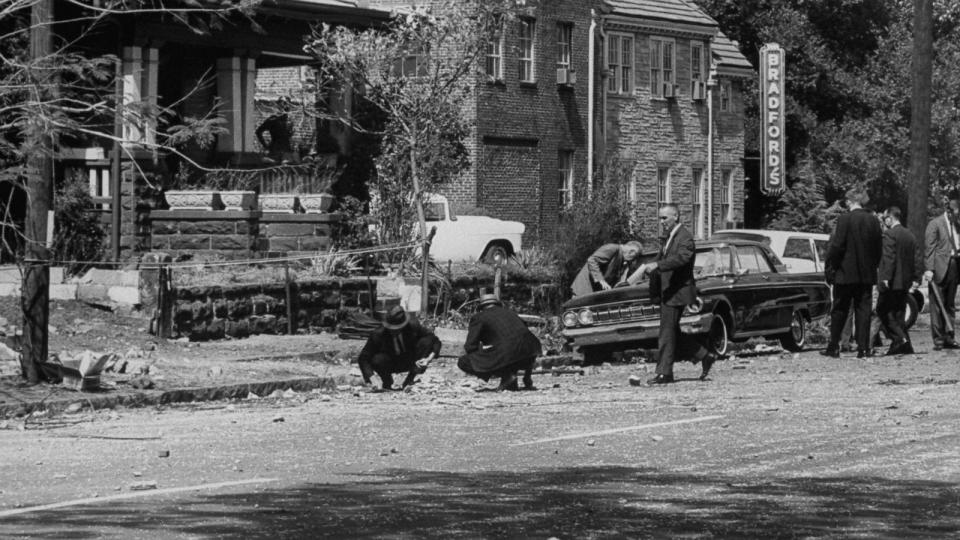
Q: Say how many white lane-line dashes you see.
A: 2